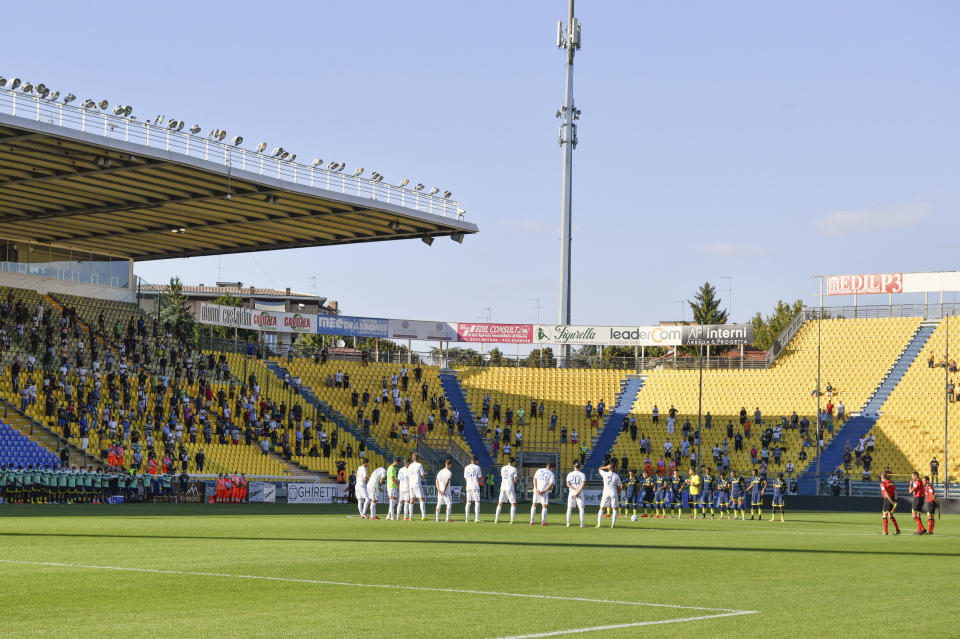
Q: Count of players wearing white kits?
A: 10